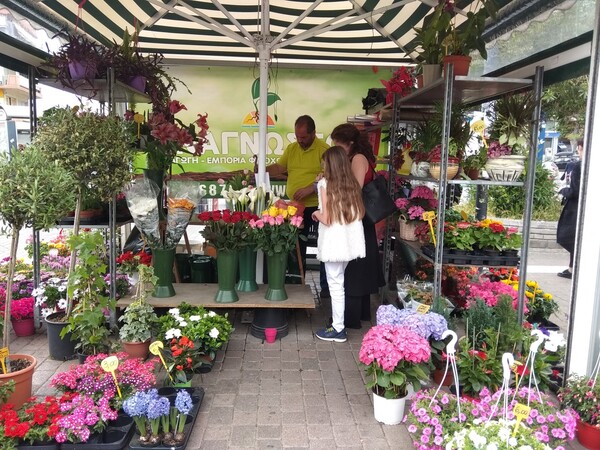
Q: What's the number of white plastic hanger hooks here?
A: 3